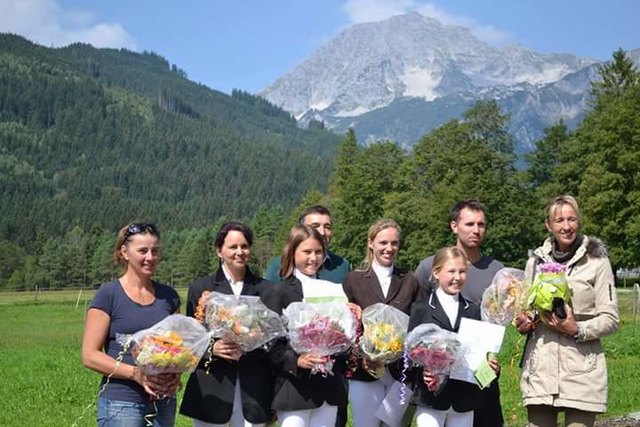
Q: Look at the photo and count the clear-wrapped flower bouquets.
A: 6